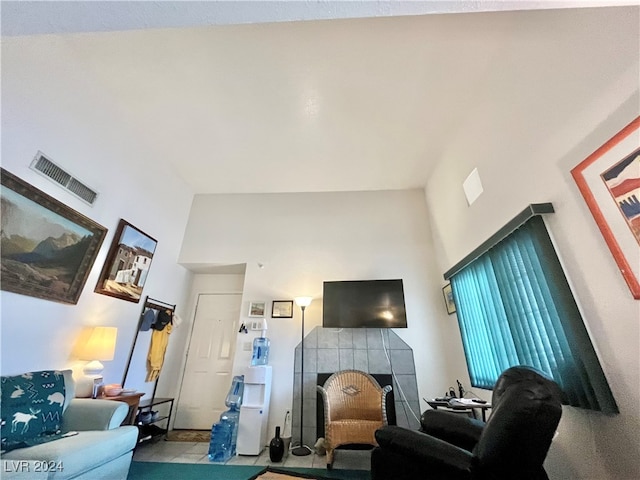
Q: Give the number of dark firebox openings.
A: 1